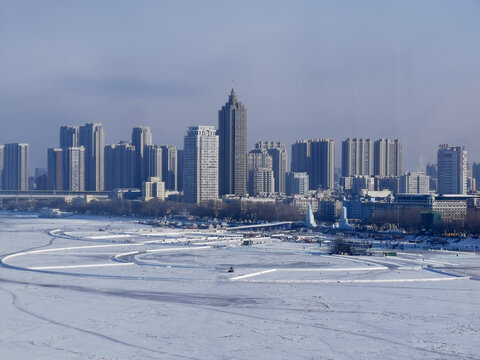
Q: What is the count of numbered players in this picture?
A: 0